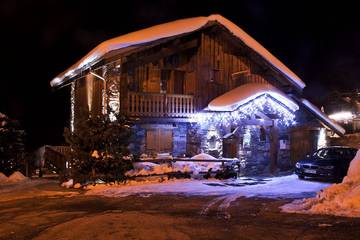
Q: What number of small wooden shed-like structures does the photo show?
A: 1